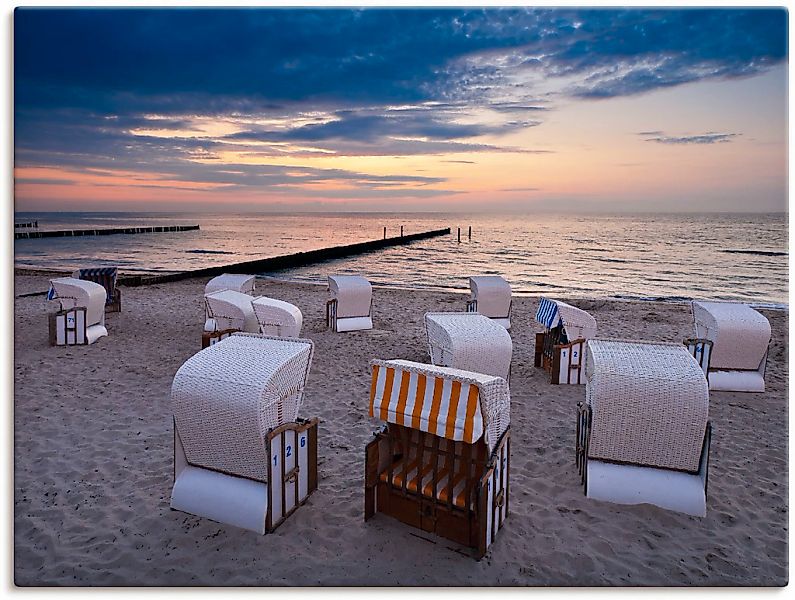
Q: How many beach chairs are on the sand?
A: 13